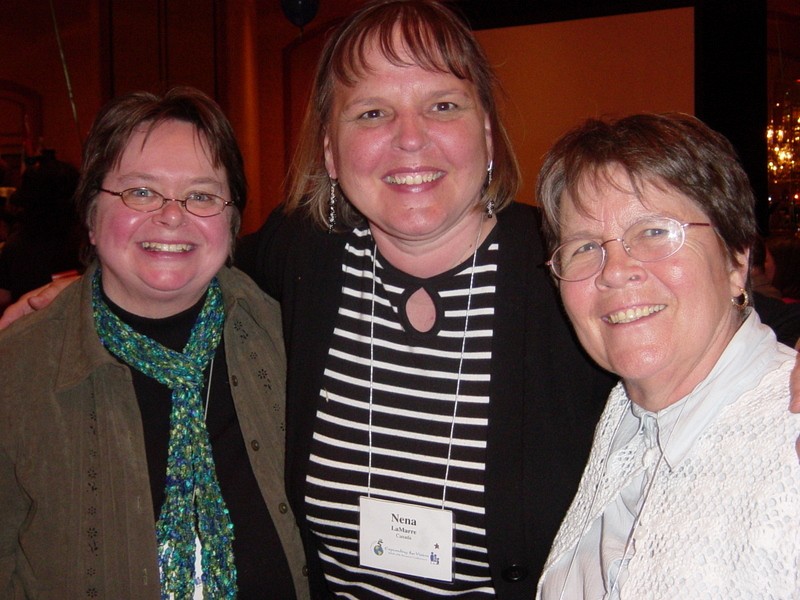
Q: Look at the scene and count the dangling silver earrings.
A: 2